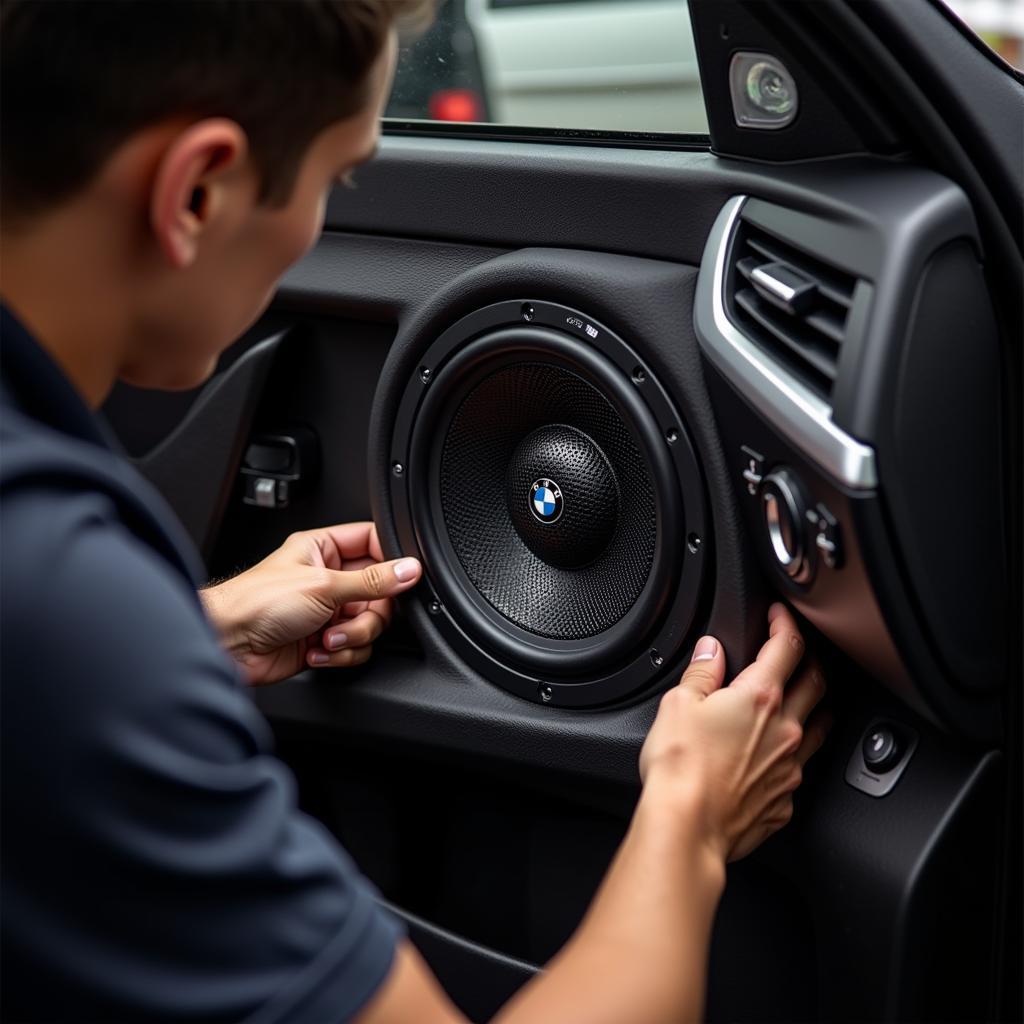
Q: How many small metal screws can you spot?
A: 9